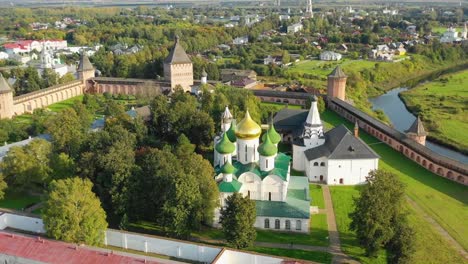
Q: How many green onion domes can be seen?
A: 5